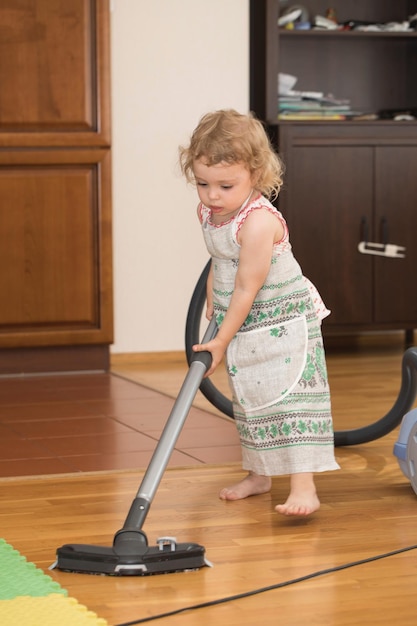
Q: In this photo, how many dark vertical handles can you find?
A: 2